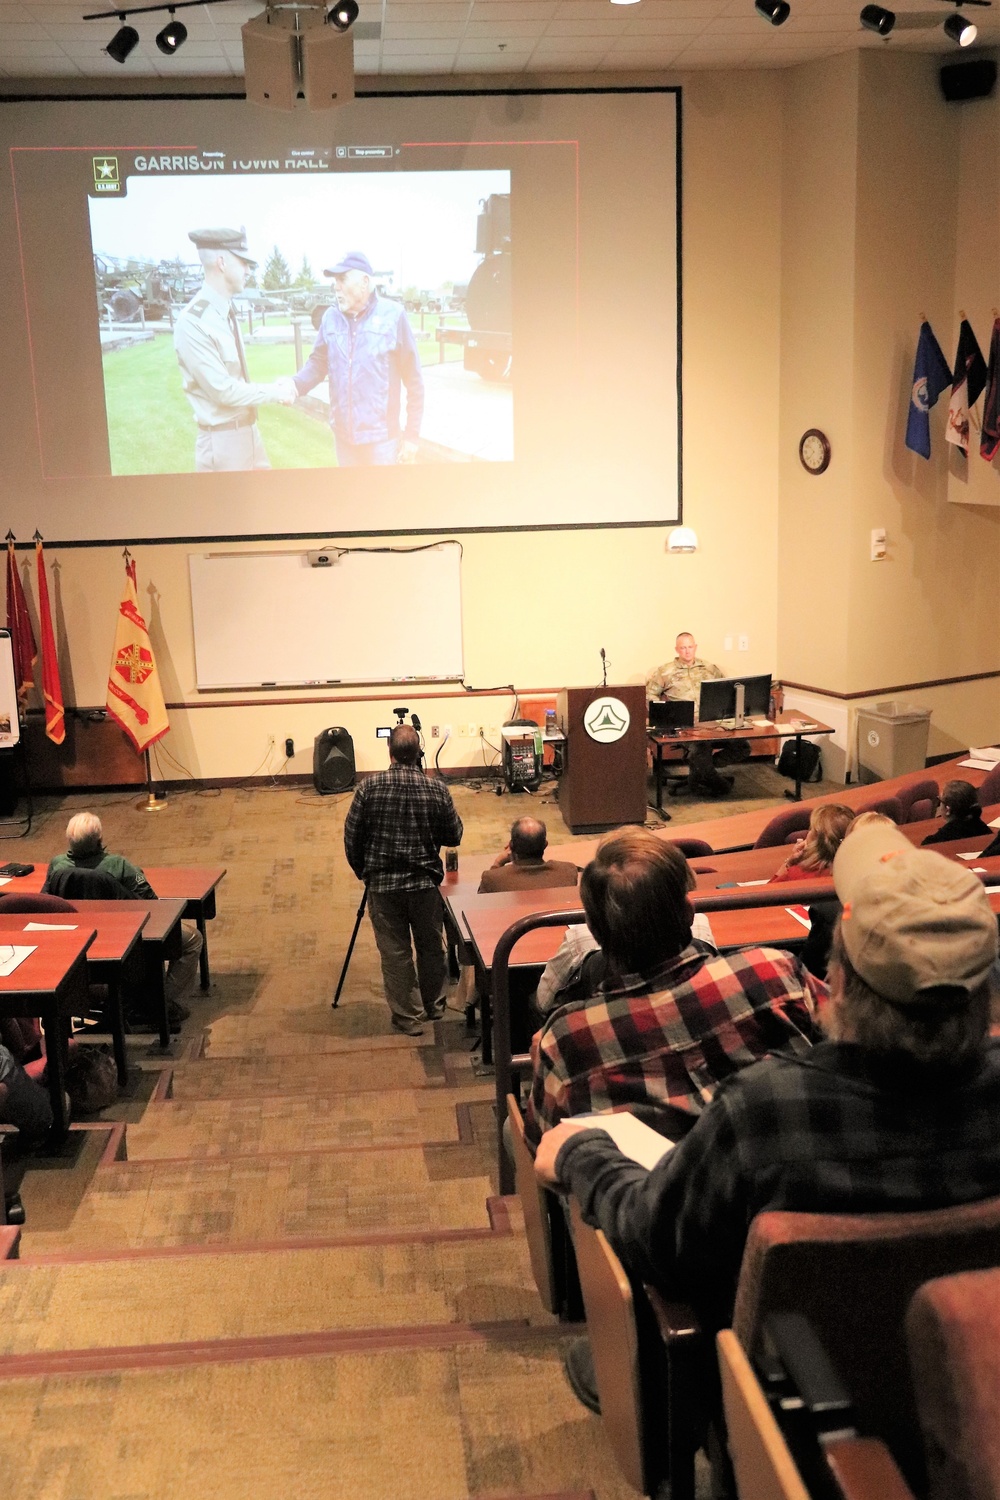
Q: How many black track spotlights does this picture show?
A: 6